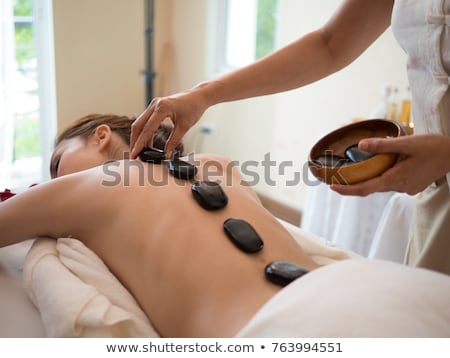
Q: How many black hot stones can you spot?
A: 7